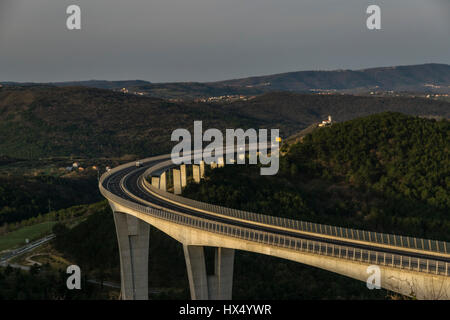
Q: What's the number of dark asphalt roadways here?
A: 2